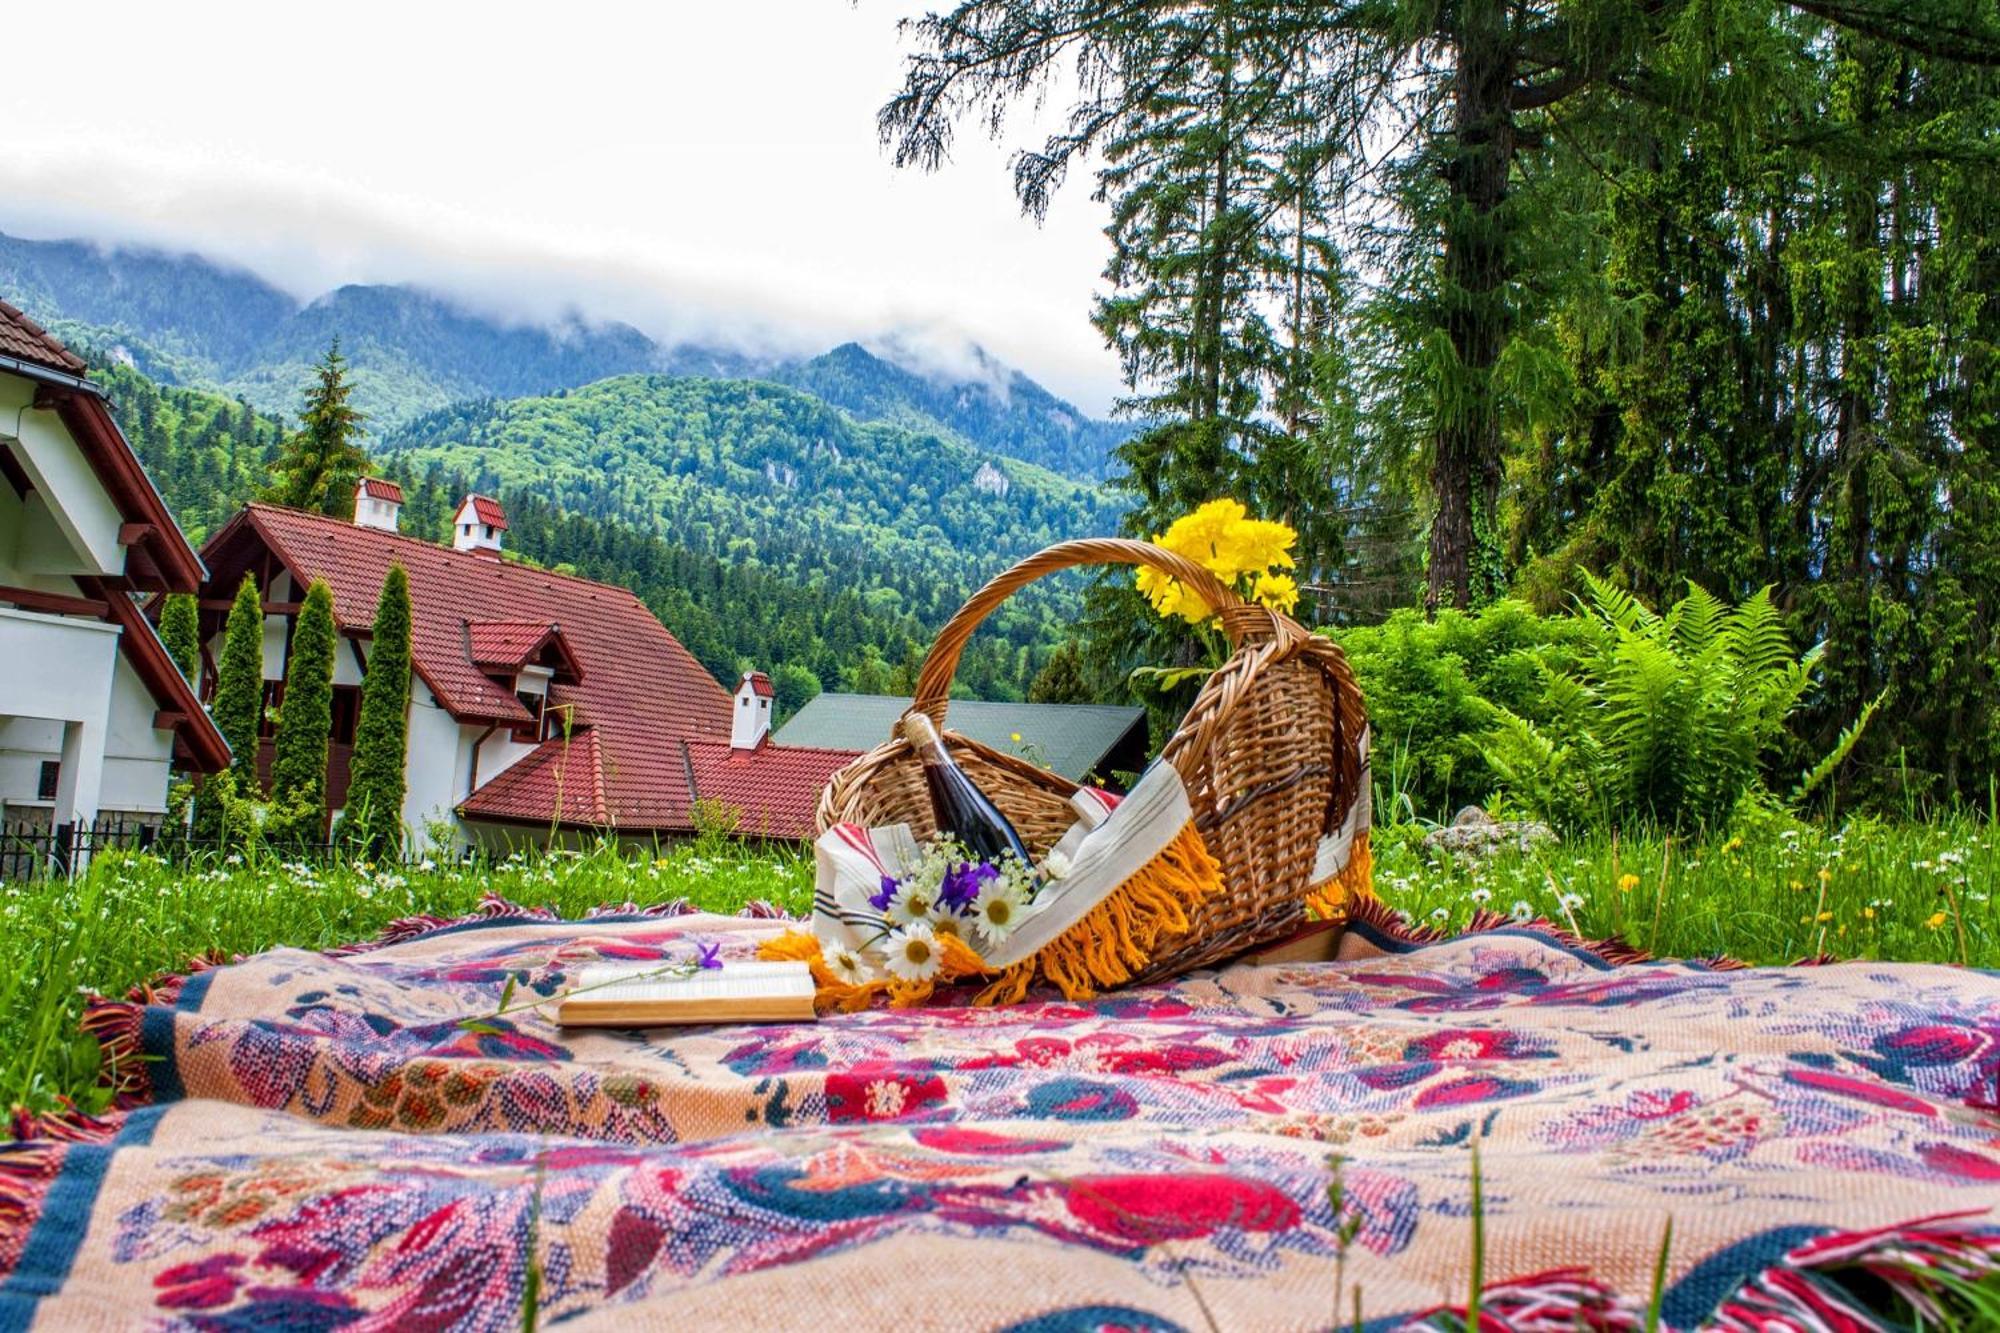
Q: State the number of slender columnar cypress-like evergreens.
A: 4